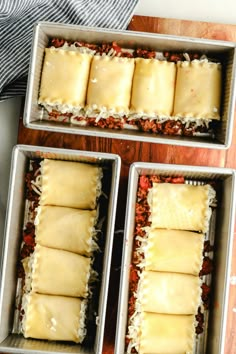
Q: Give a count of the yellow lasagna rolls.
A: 12